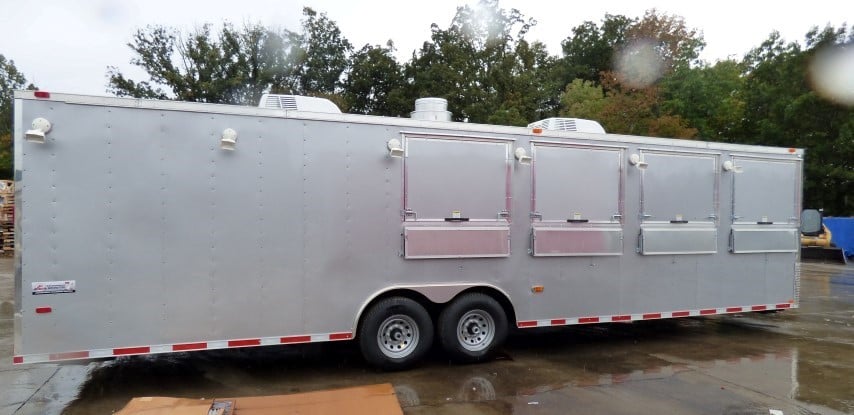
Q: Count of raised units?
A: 3